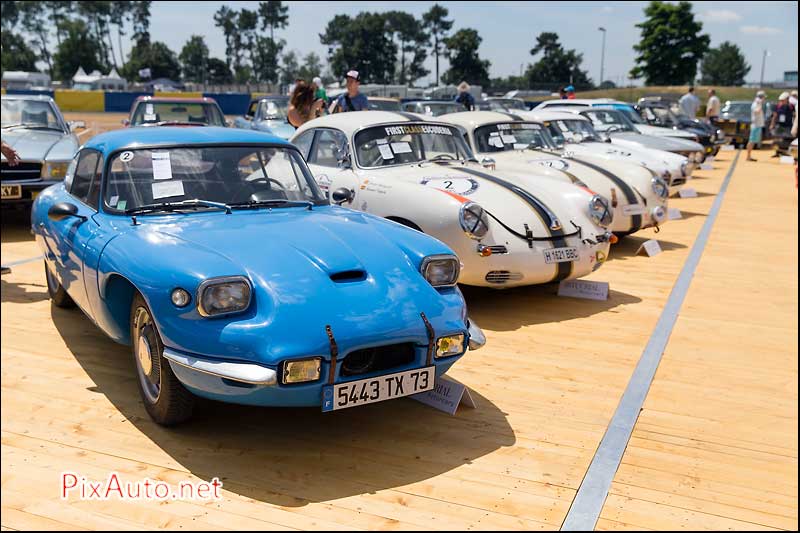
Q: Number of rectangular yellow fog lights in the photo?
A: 2